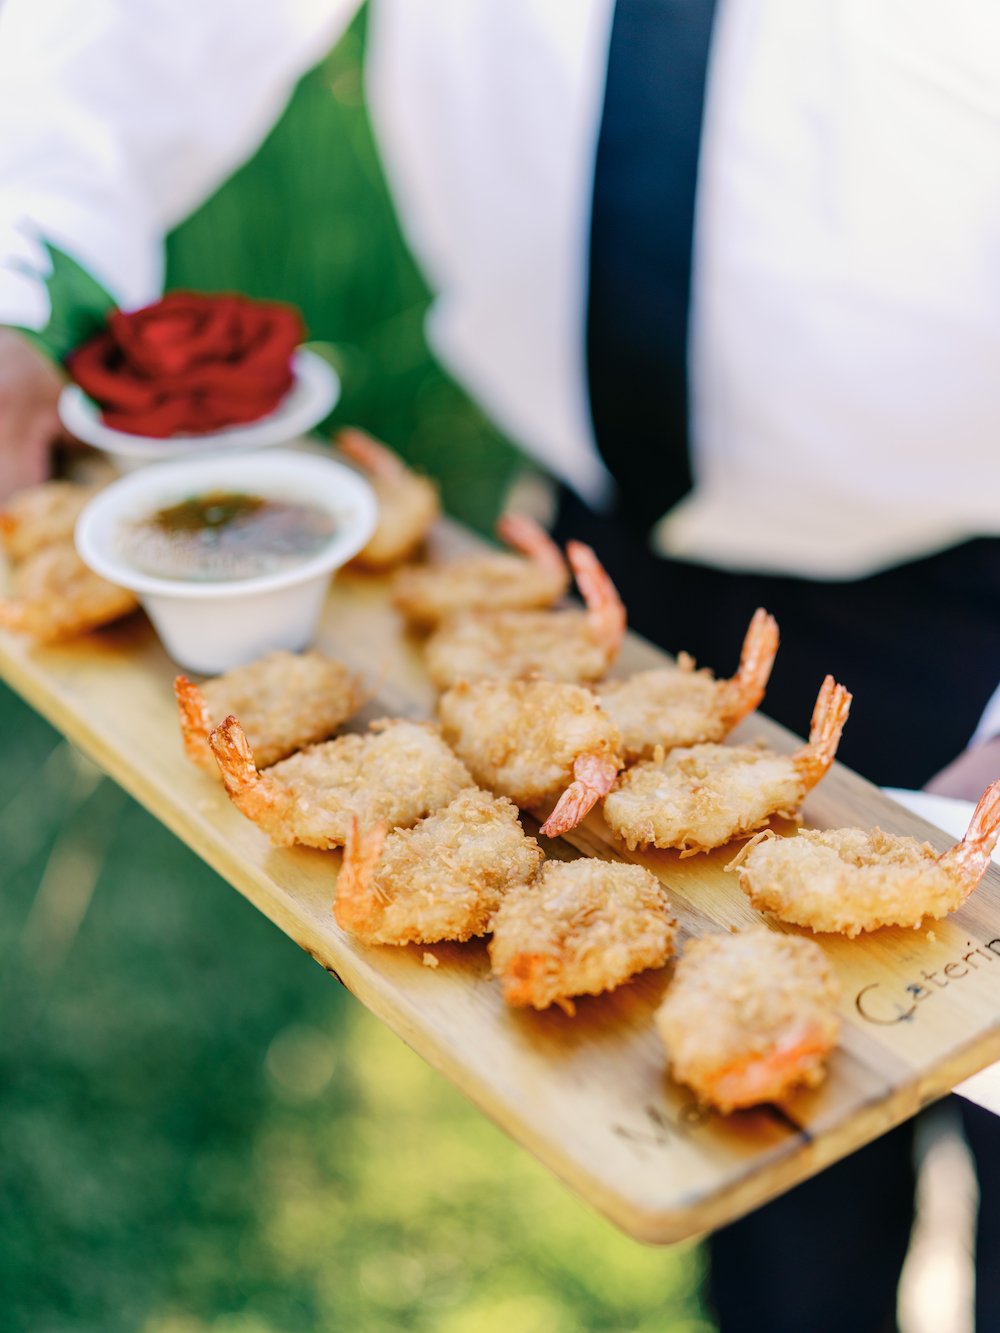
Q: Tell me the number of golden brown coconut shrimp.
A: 14